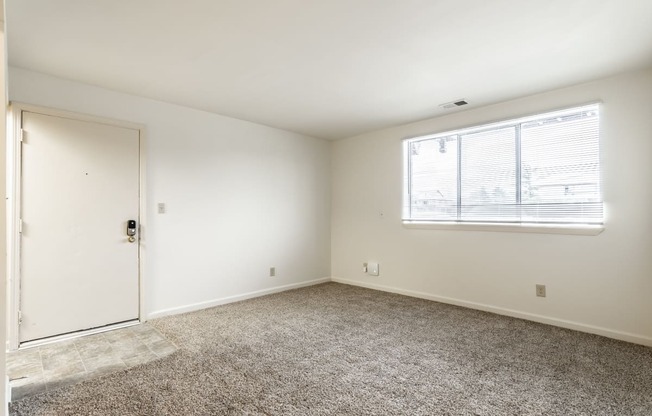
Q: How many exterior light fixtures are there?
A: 0